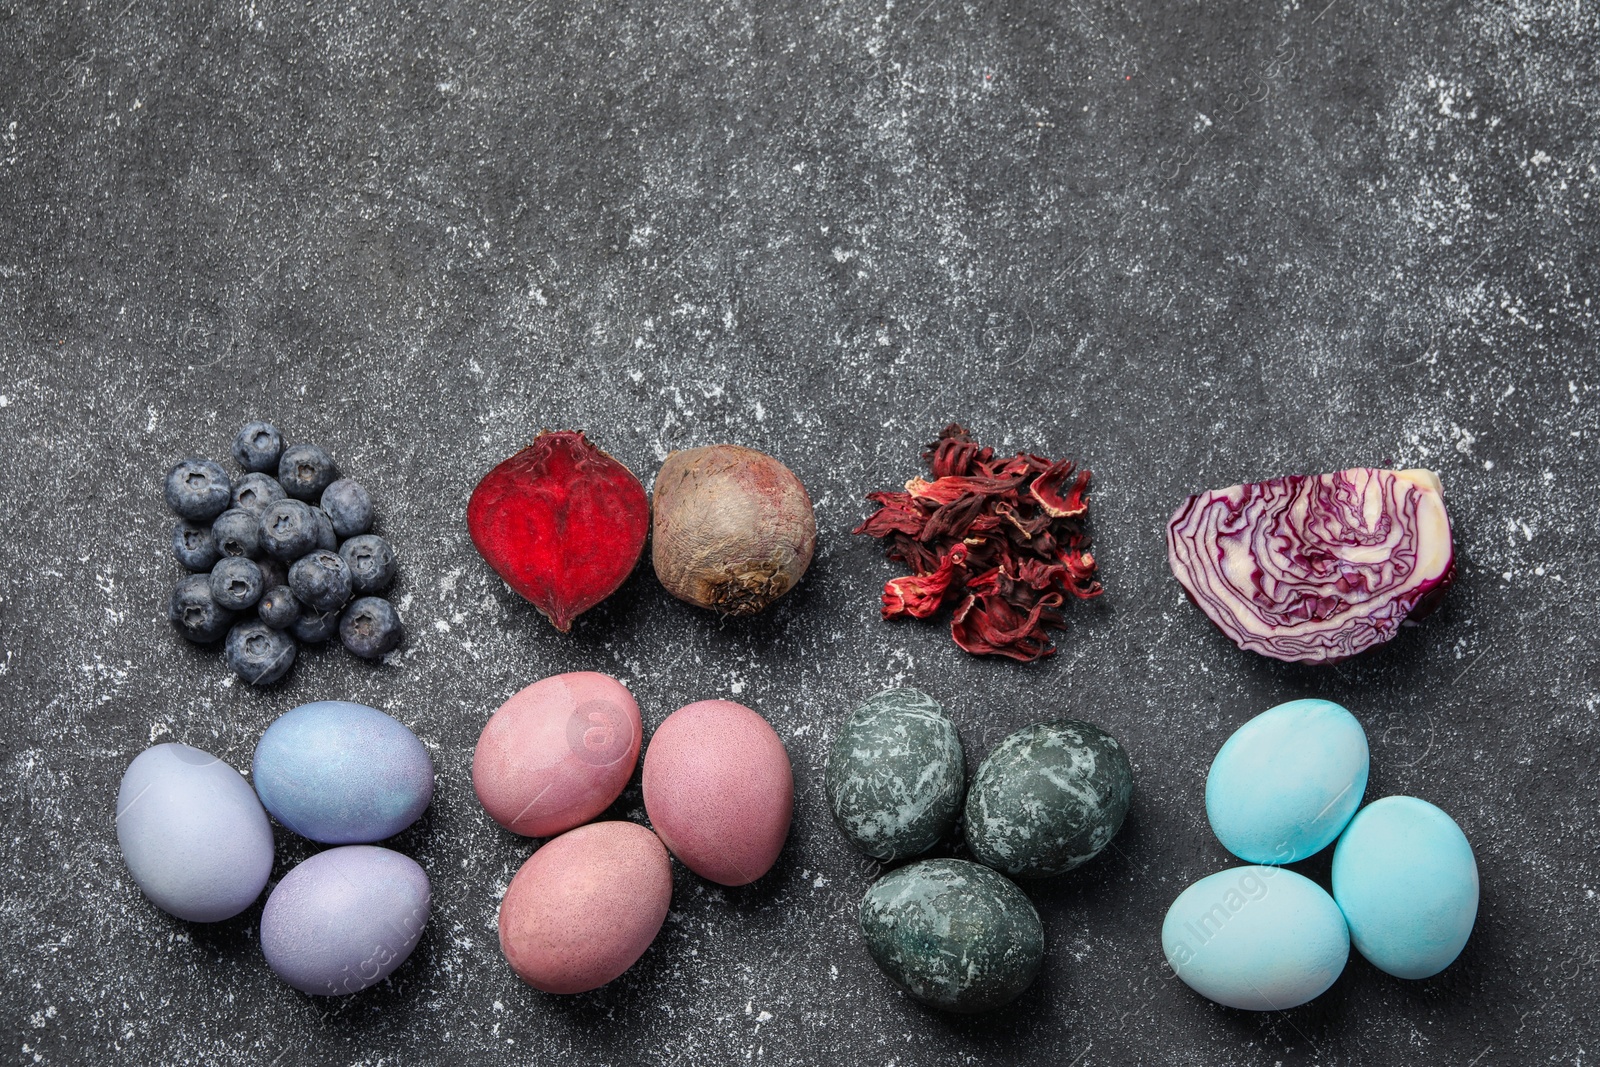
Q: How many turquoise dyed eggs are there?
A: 3